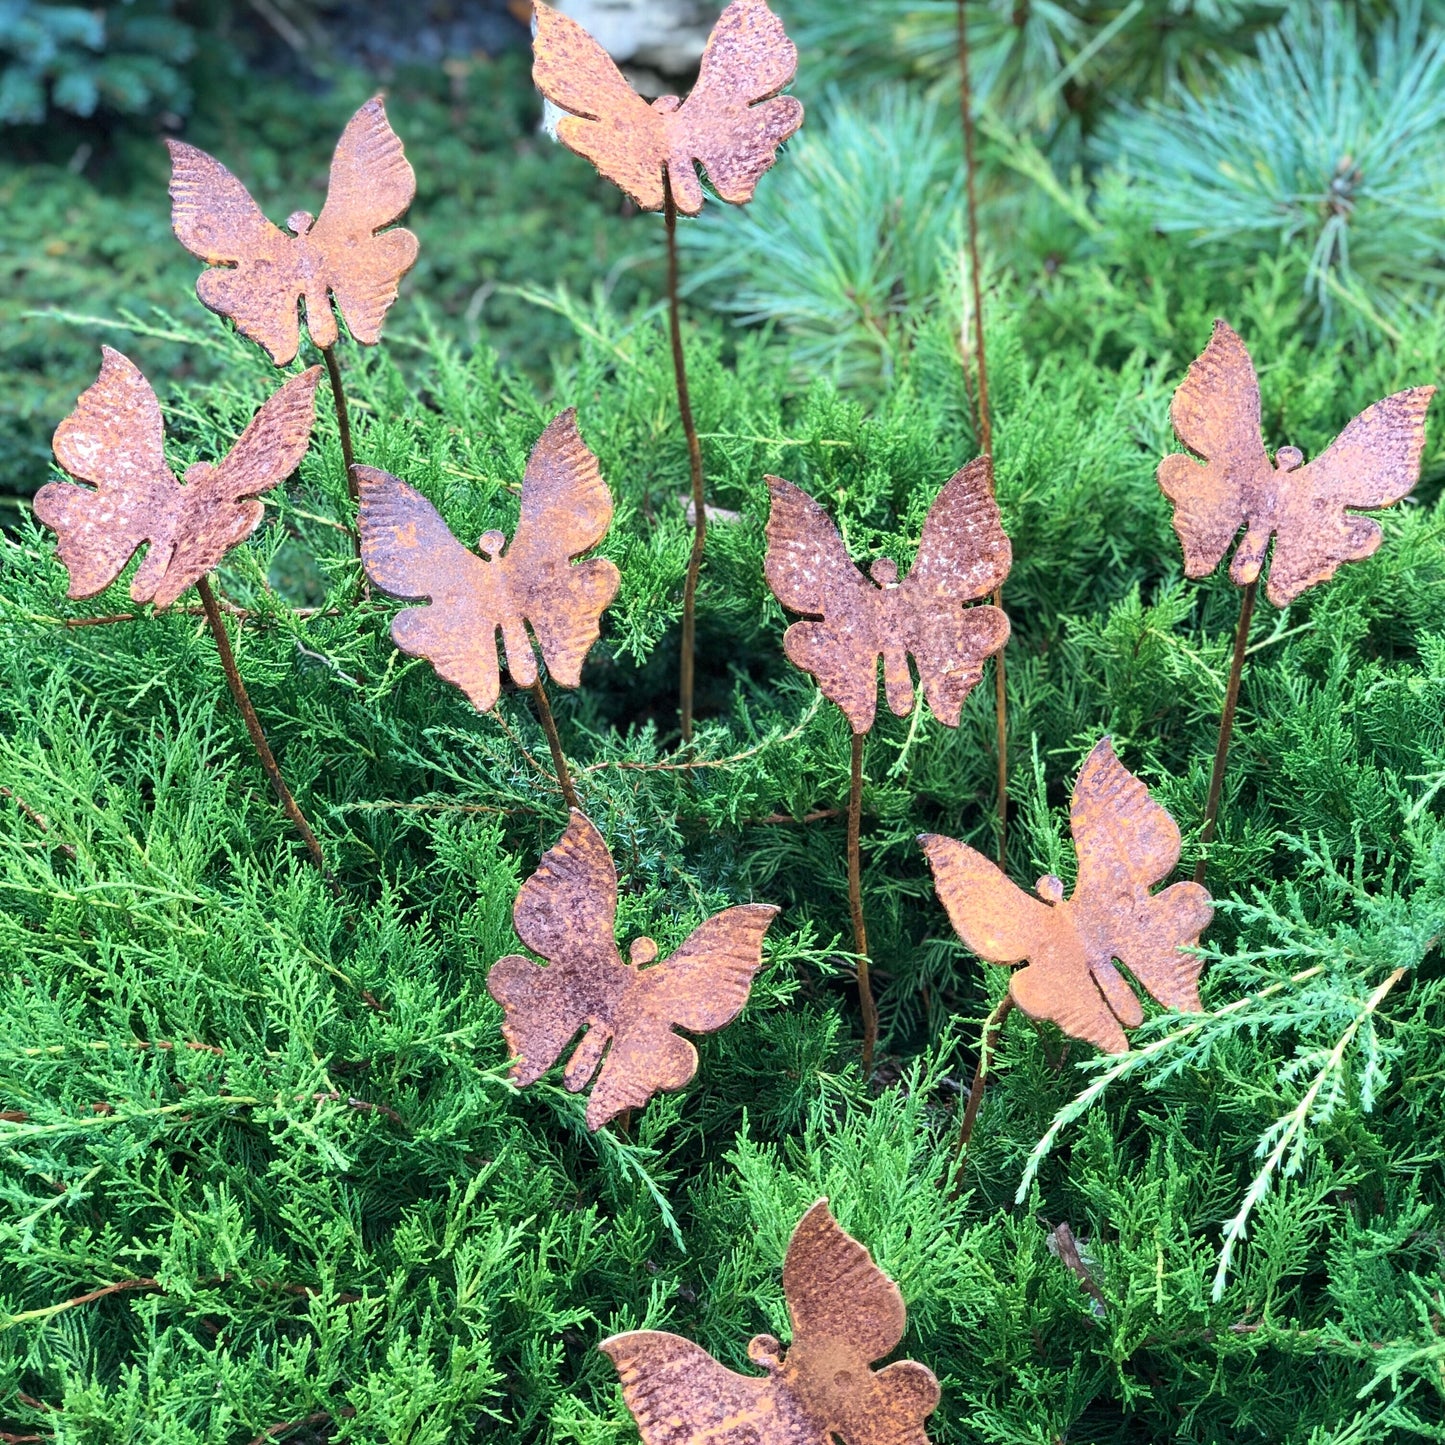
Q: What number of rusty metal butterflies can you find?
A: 9